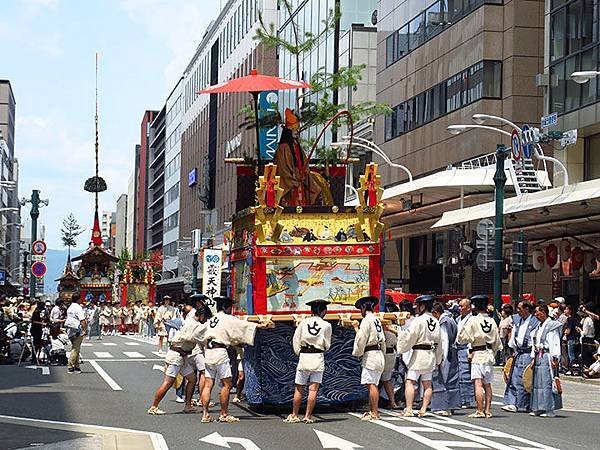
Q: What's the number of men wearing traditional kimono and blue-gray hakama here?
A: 4